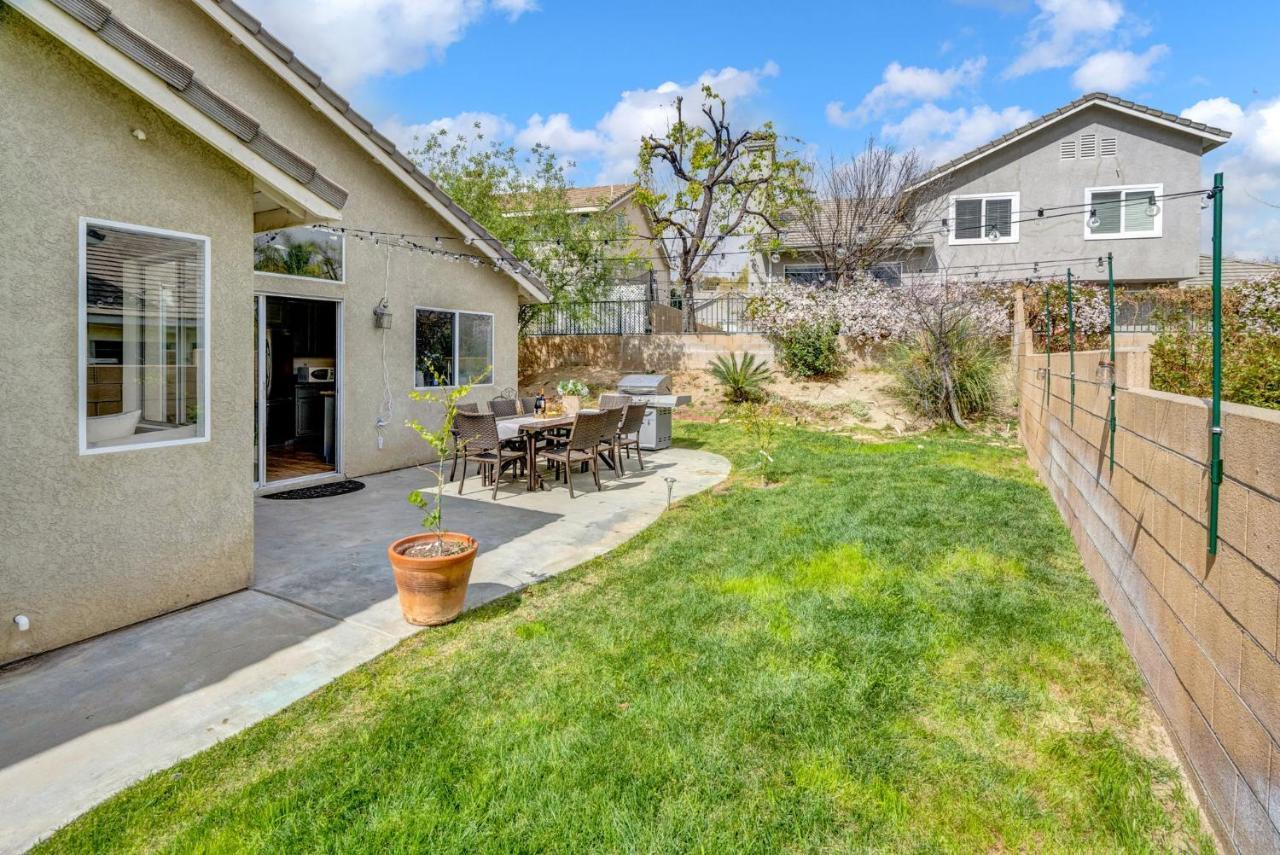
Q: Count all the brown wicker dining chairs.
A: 8